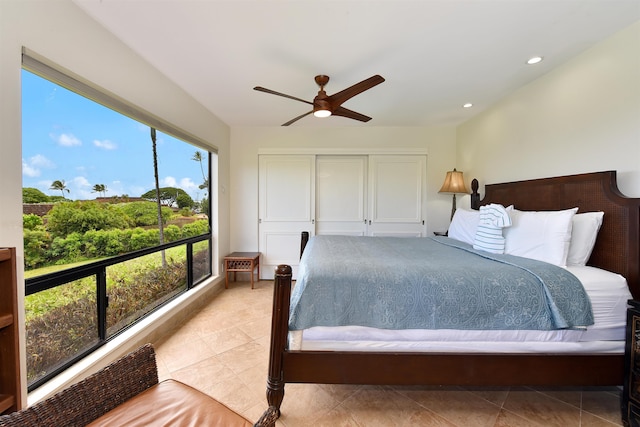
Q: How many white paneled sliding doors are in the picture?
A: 3